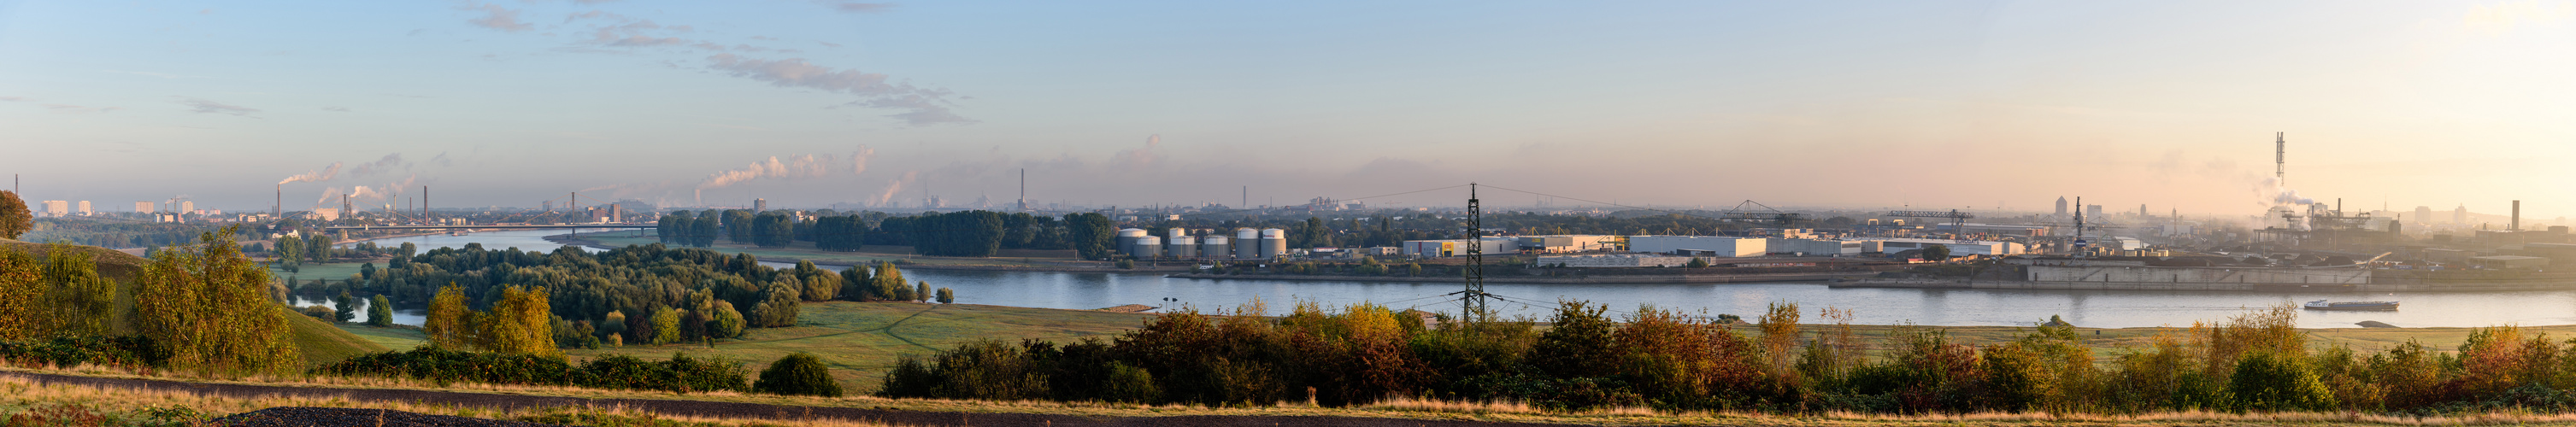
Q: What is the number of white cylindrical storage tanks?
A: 7